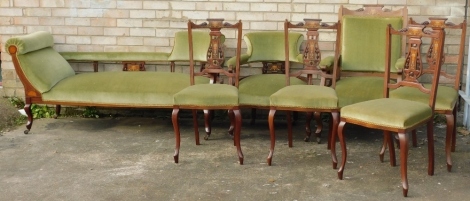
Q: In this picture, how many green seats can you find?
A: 7